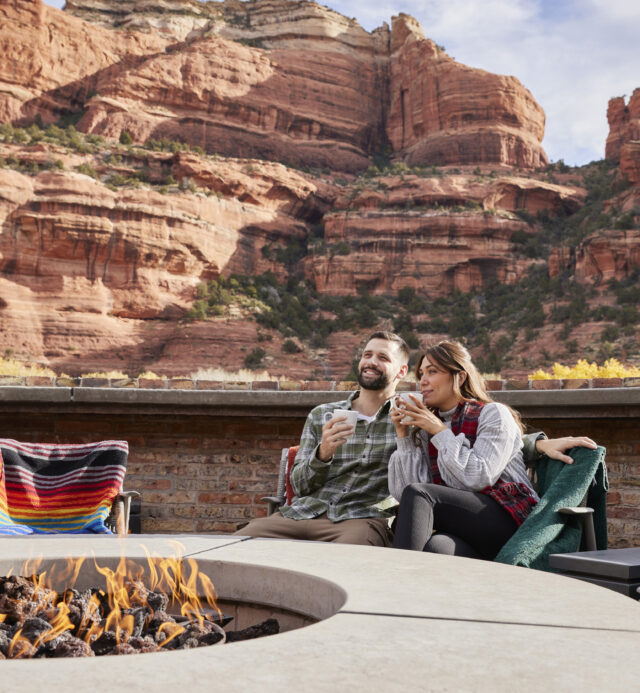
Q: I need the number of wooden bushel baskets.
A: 0